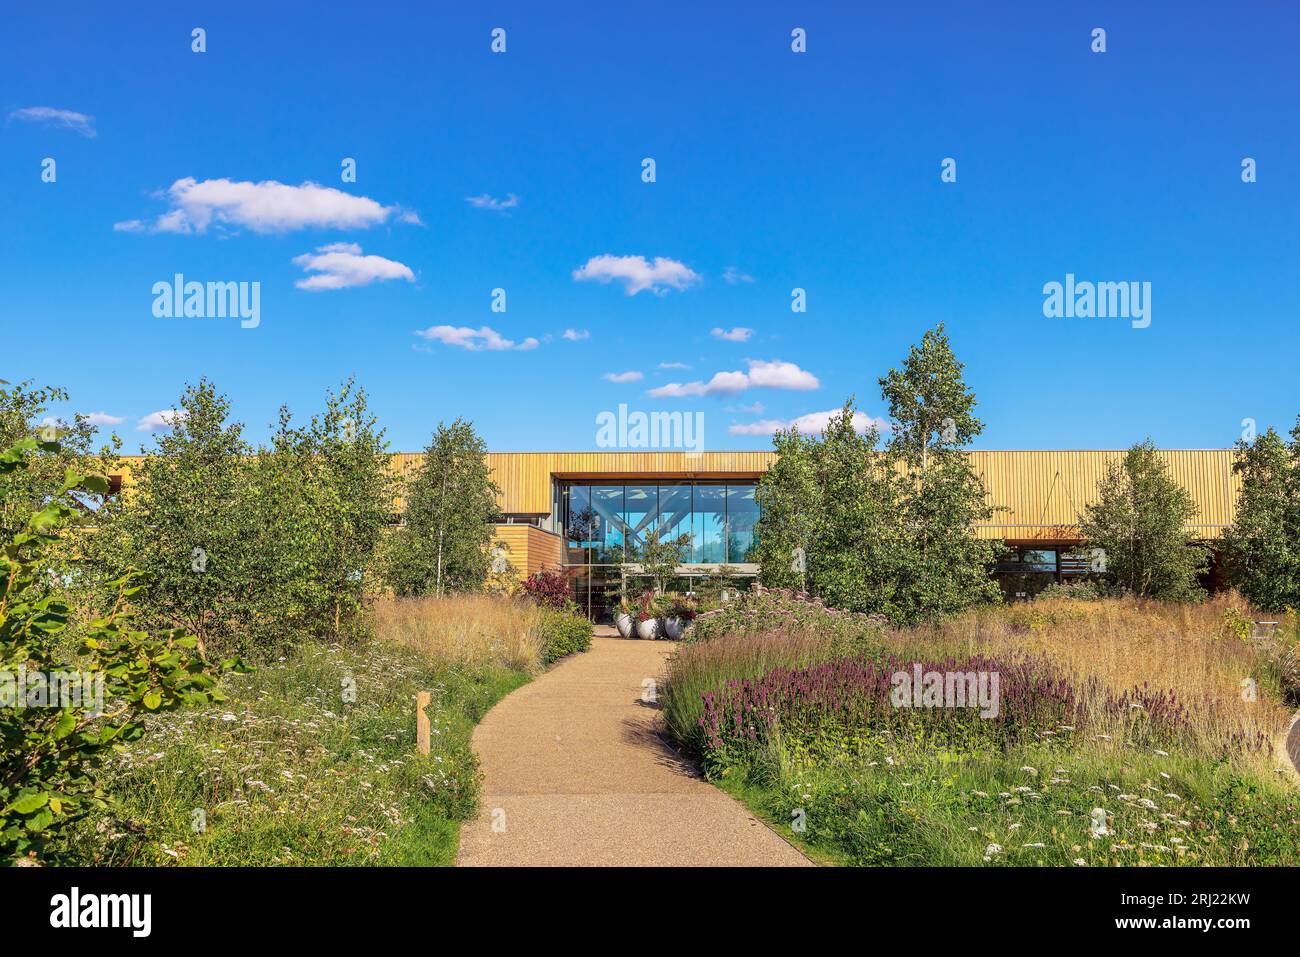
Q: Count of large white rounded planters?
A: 3